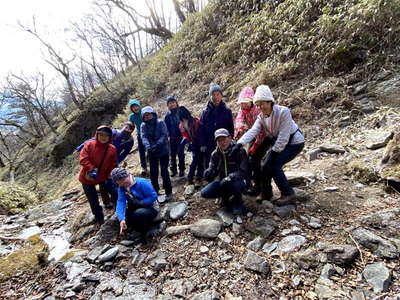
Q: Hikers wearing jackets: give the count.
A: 11